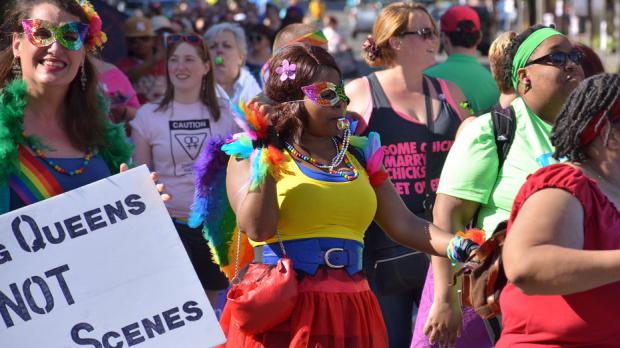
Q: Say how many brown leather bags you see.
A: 1